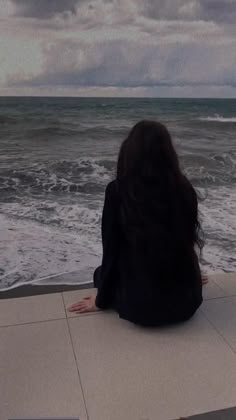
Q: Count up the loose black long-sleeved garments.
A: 1